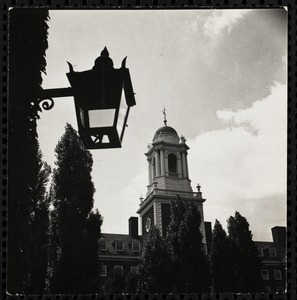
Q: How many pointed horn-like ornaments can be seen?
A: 2